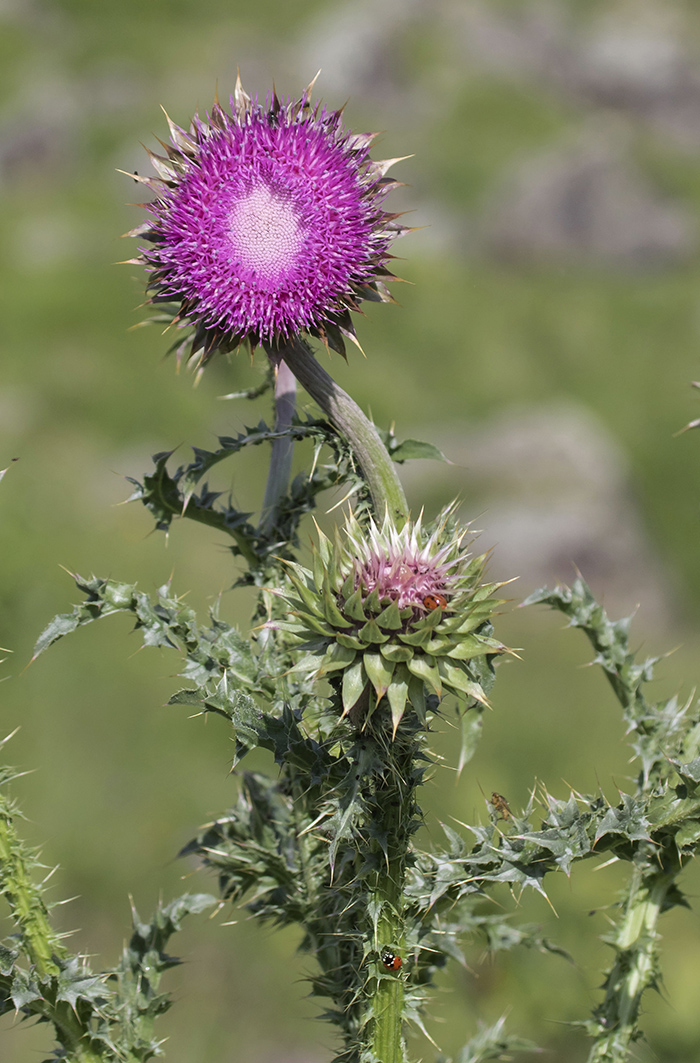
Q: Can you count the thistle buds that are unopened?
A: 1